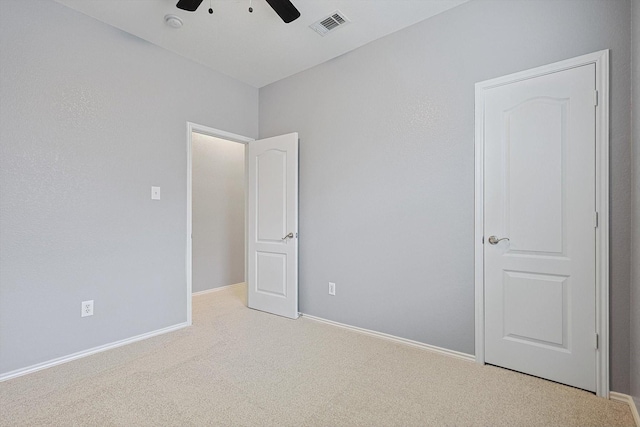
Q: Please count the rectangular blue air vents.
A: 0